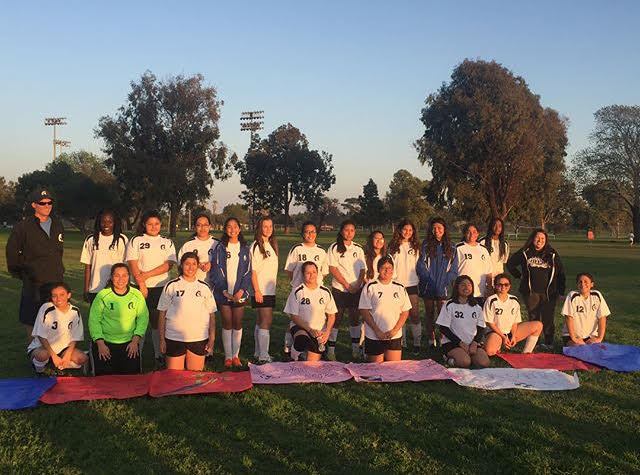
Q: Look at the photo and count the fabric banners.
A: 8